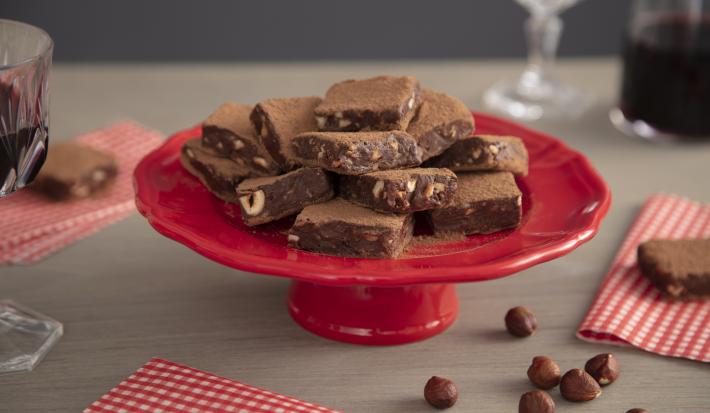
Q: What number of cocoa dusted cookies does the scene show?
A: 13